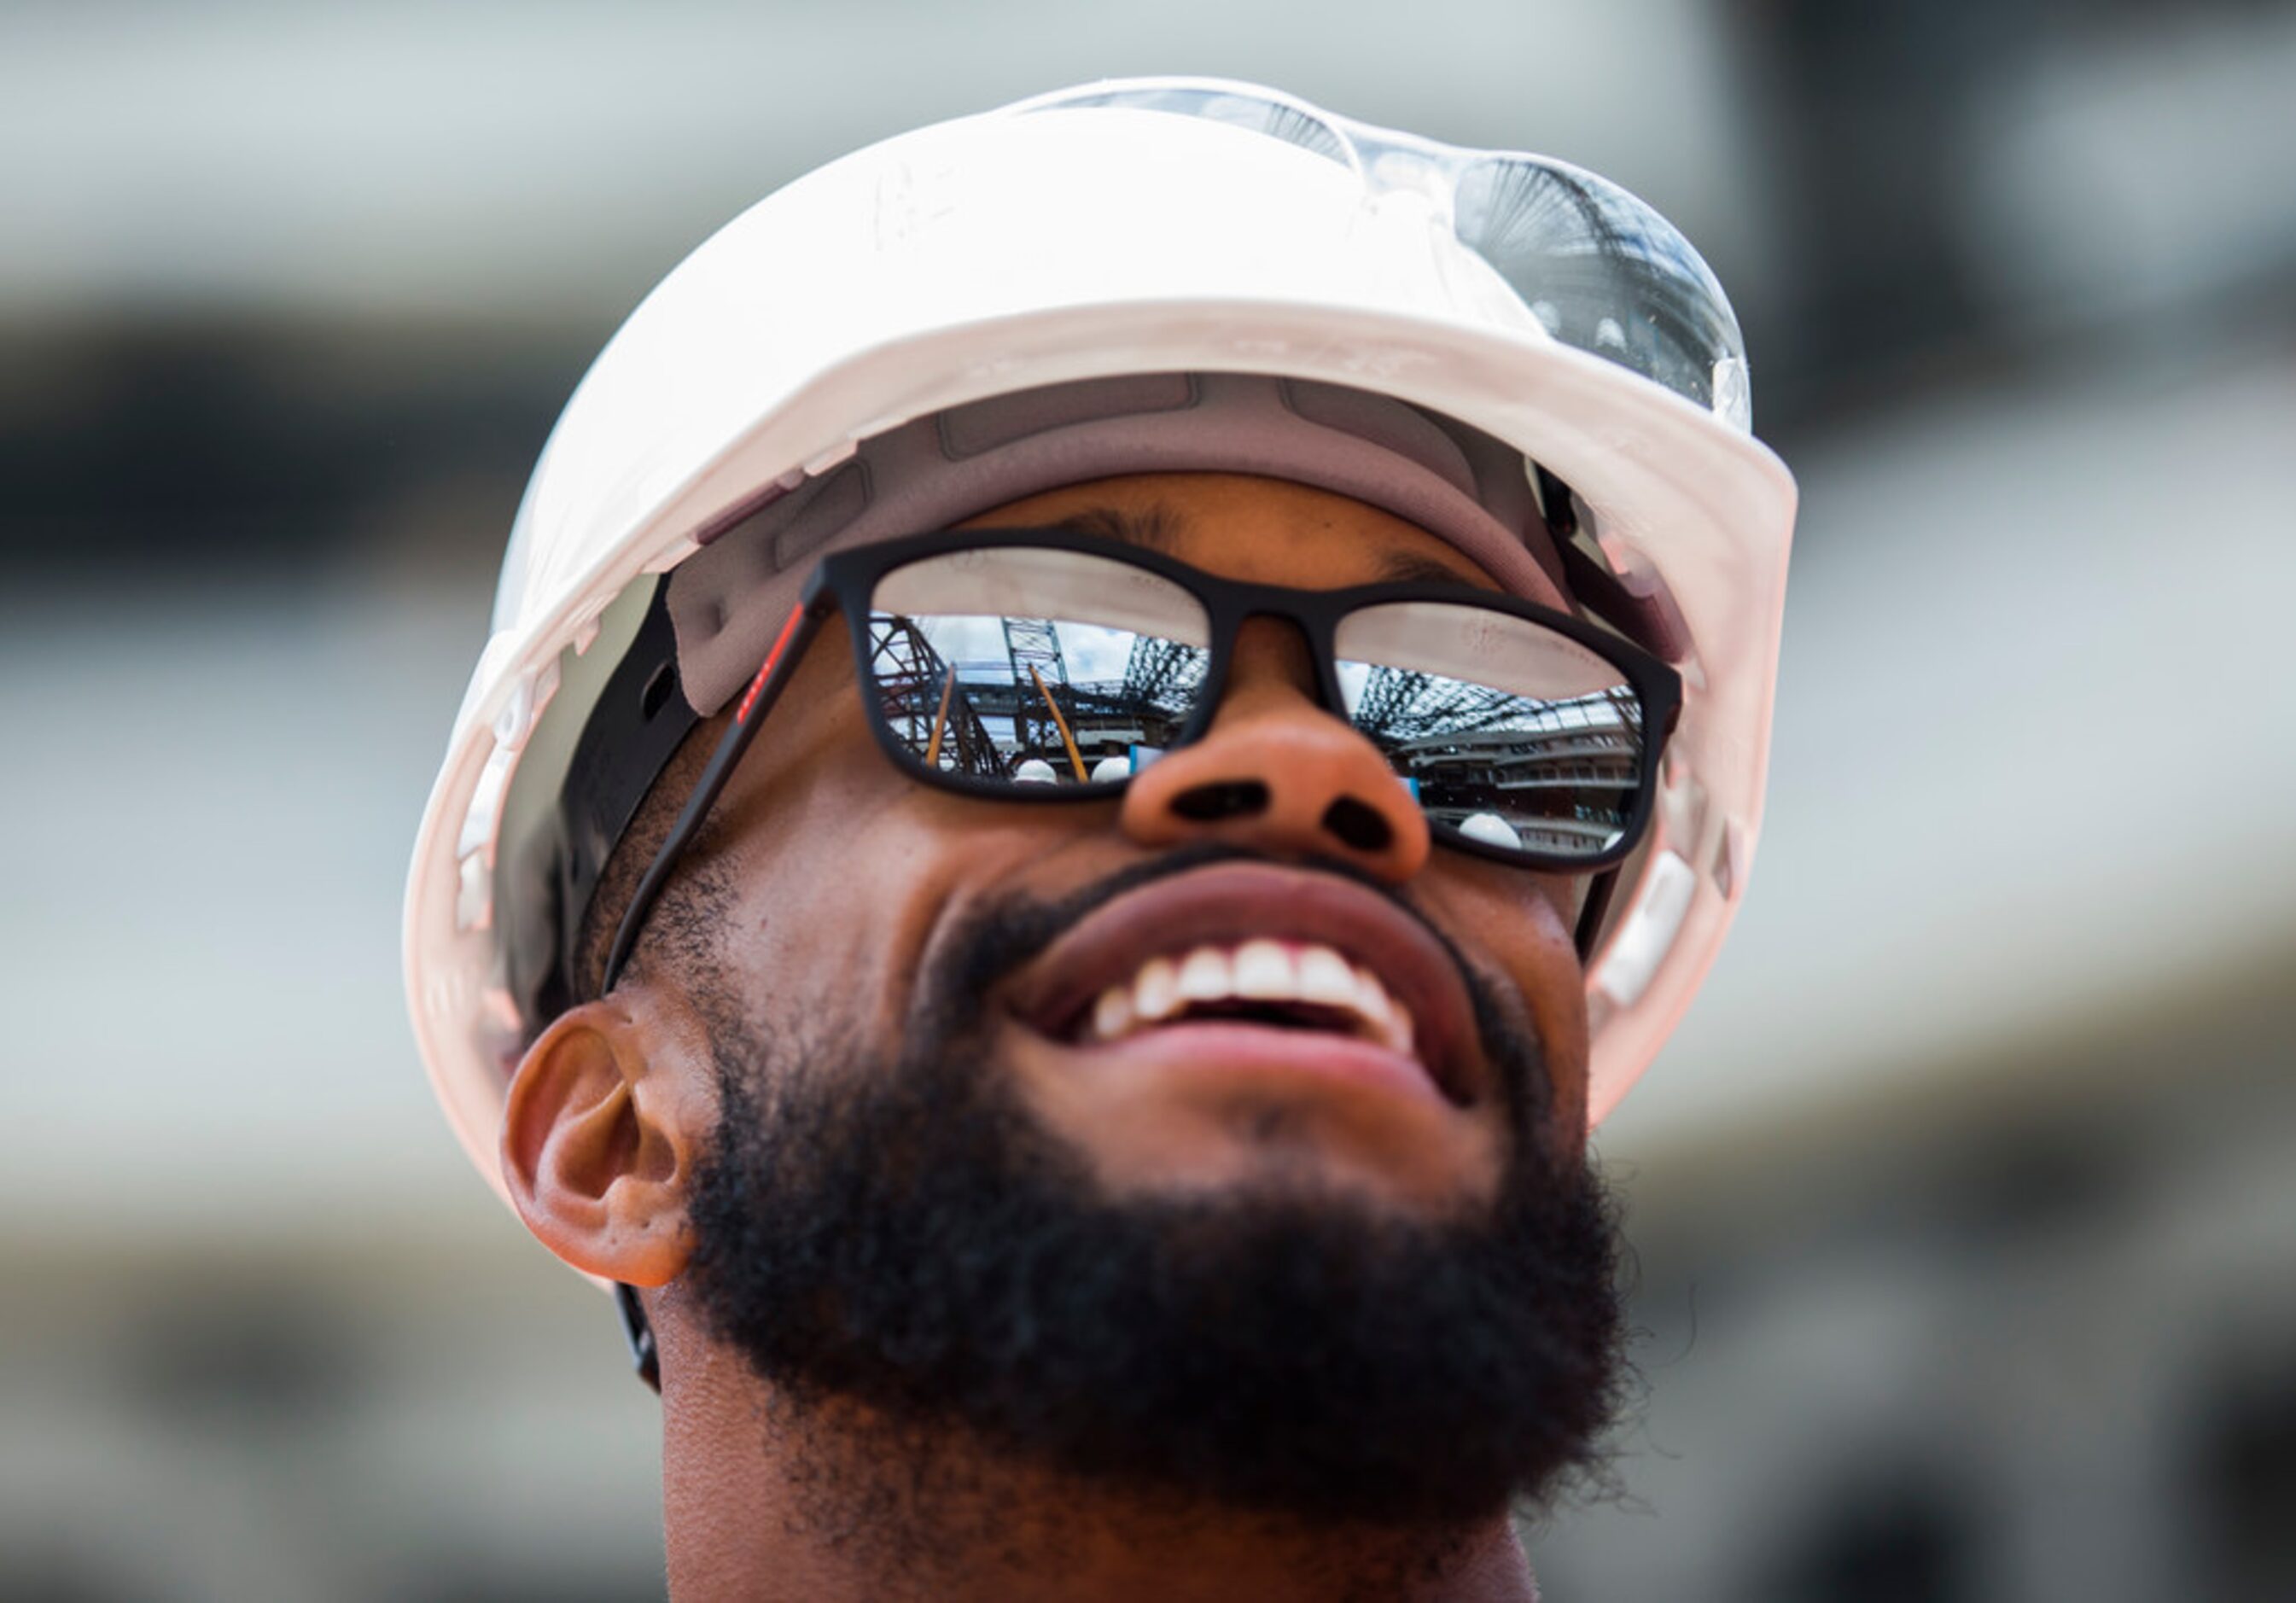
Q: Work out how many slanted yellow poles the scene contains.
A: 2